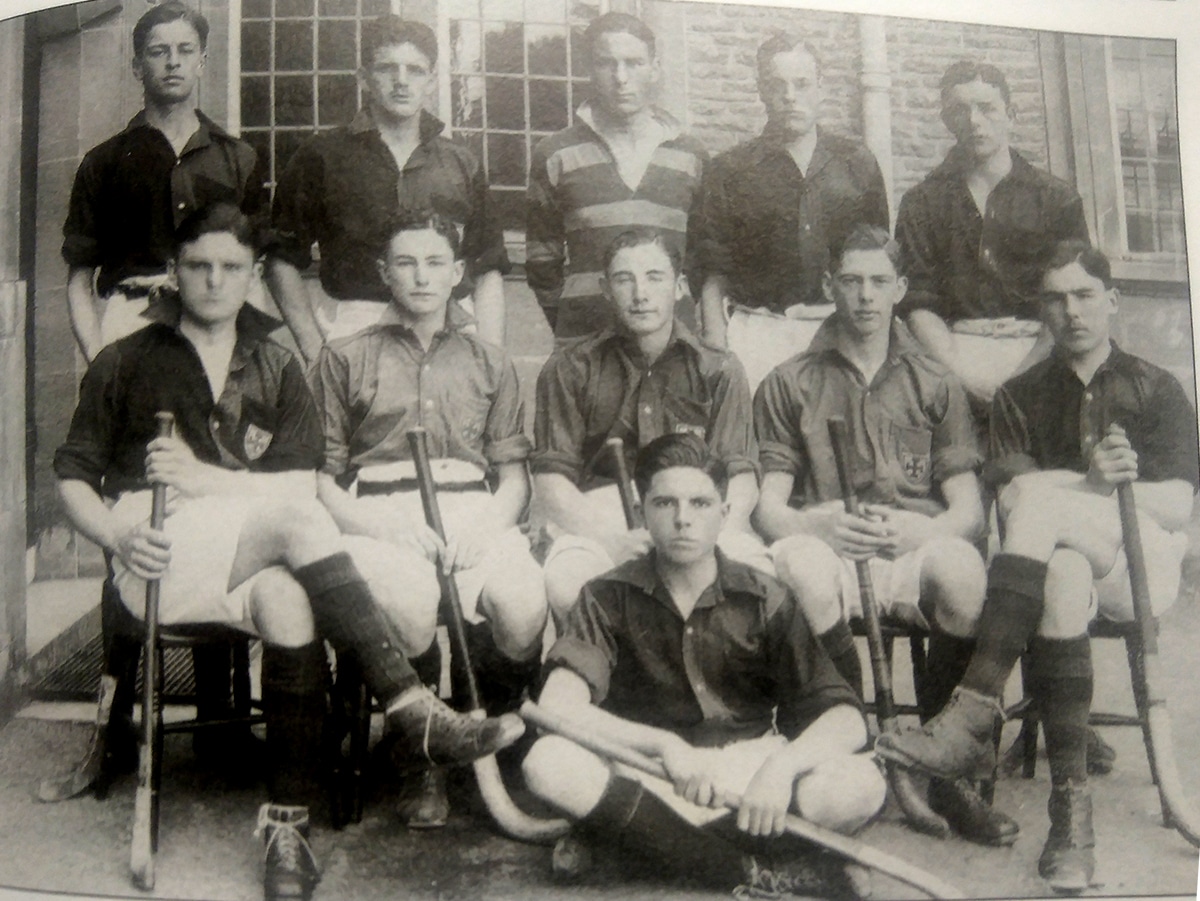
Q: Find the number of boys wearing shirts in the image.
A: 11